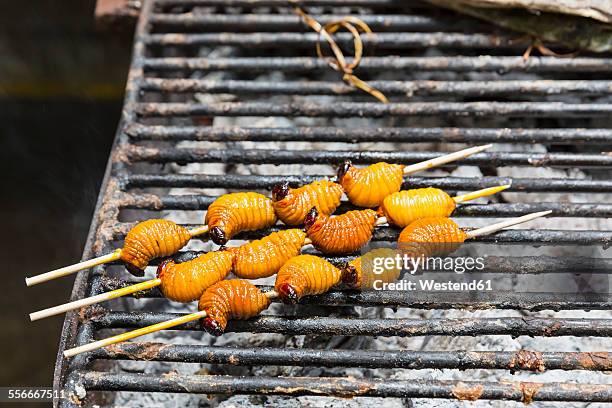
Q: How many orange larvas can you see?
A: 12